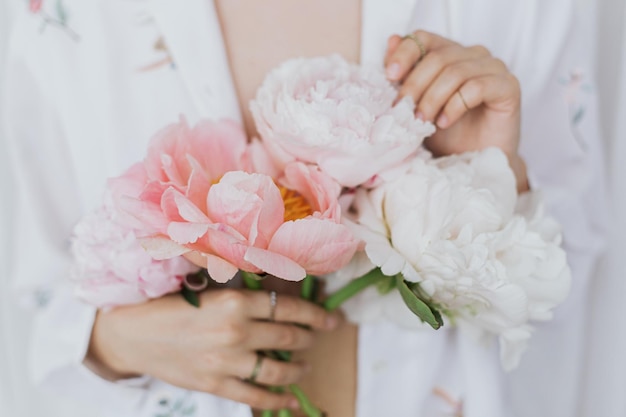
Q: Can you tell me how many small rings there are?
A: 4